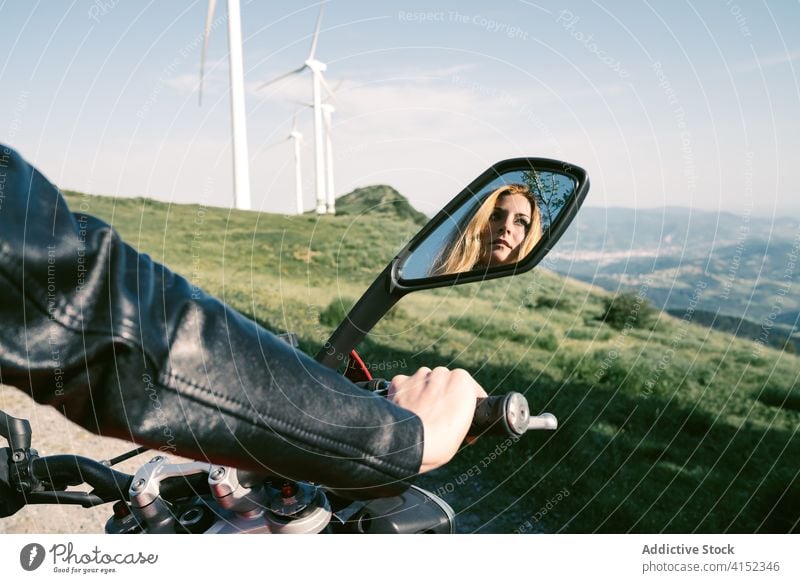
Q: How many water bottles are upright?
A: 0